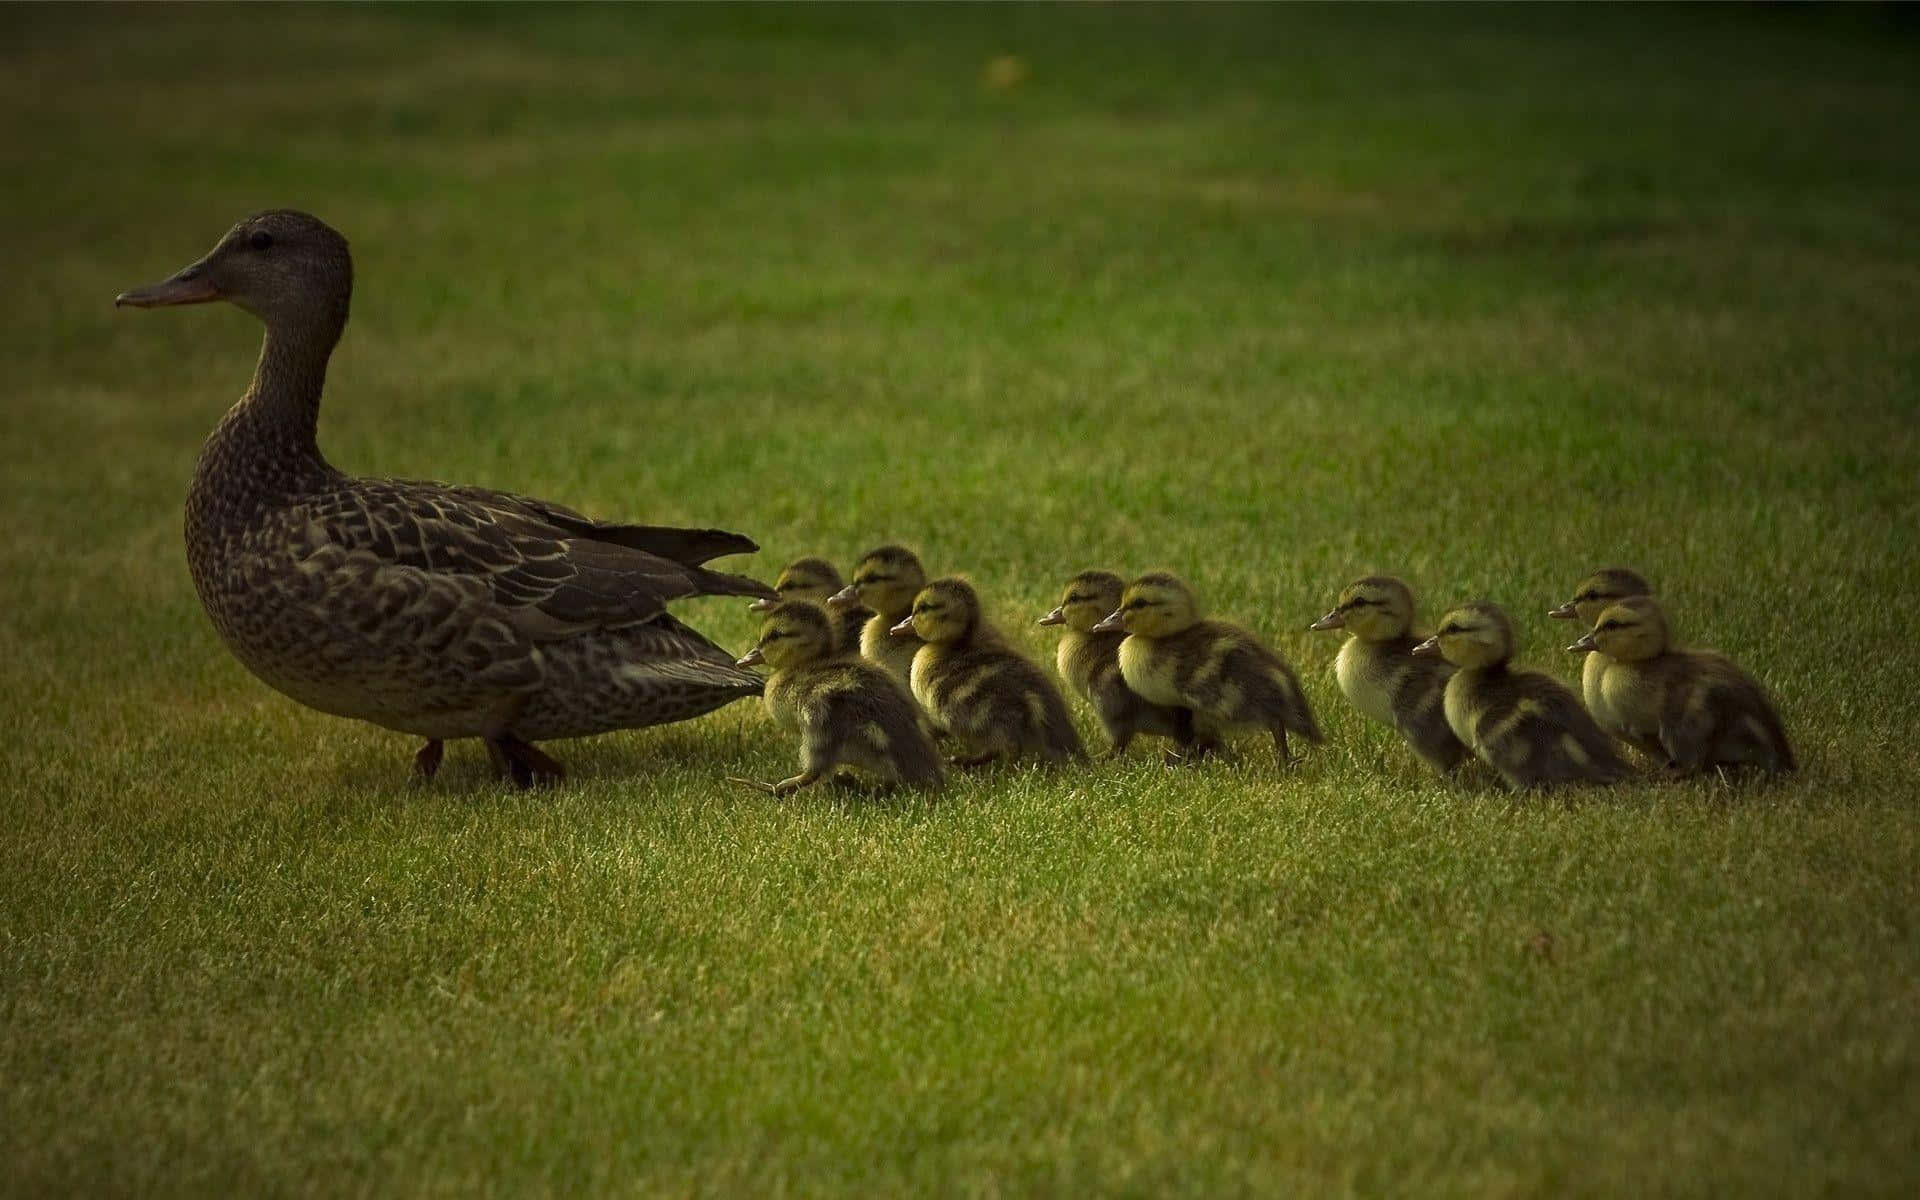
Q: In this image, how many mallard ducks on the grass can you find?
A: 11